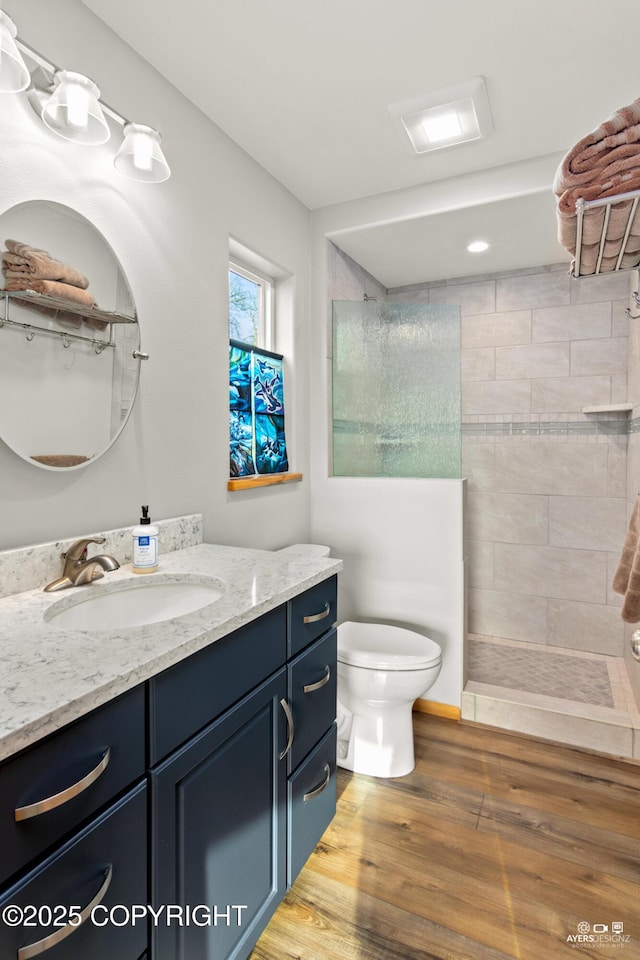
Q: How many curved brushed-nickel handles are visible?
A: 6